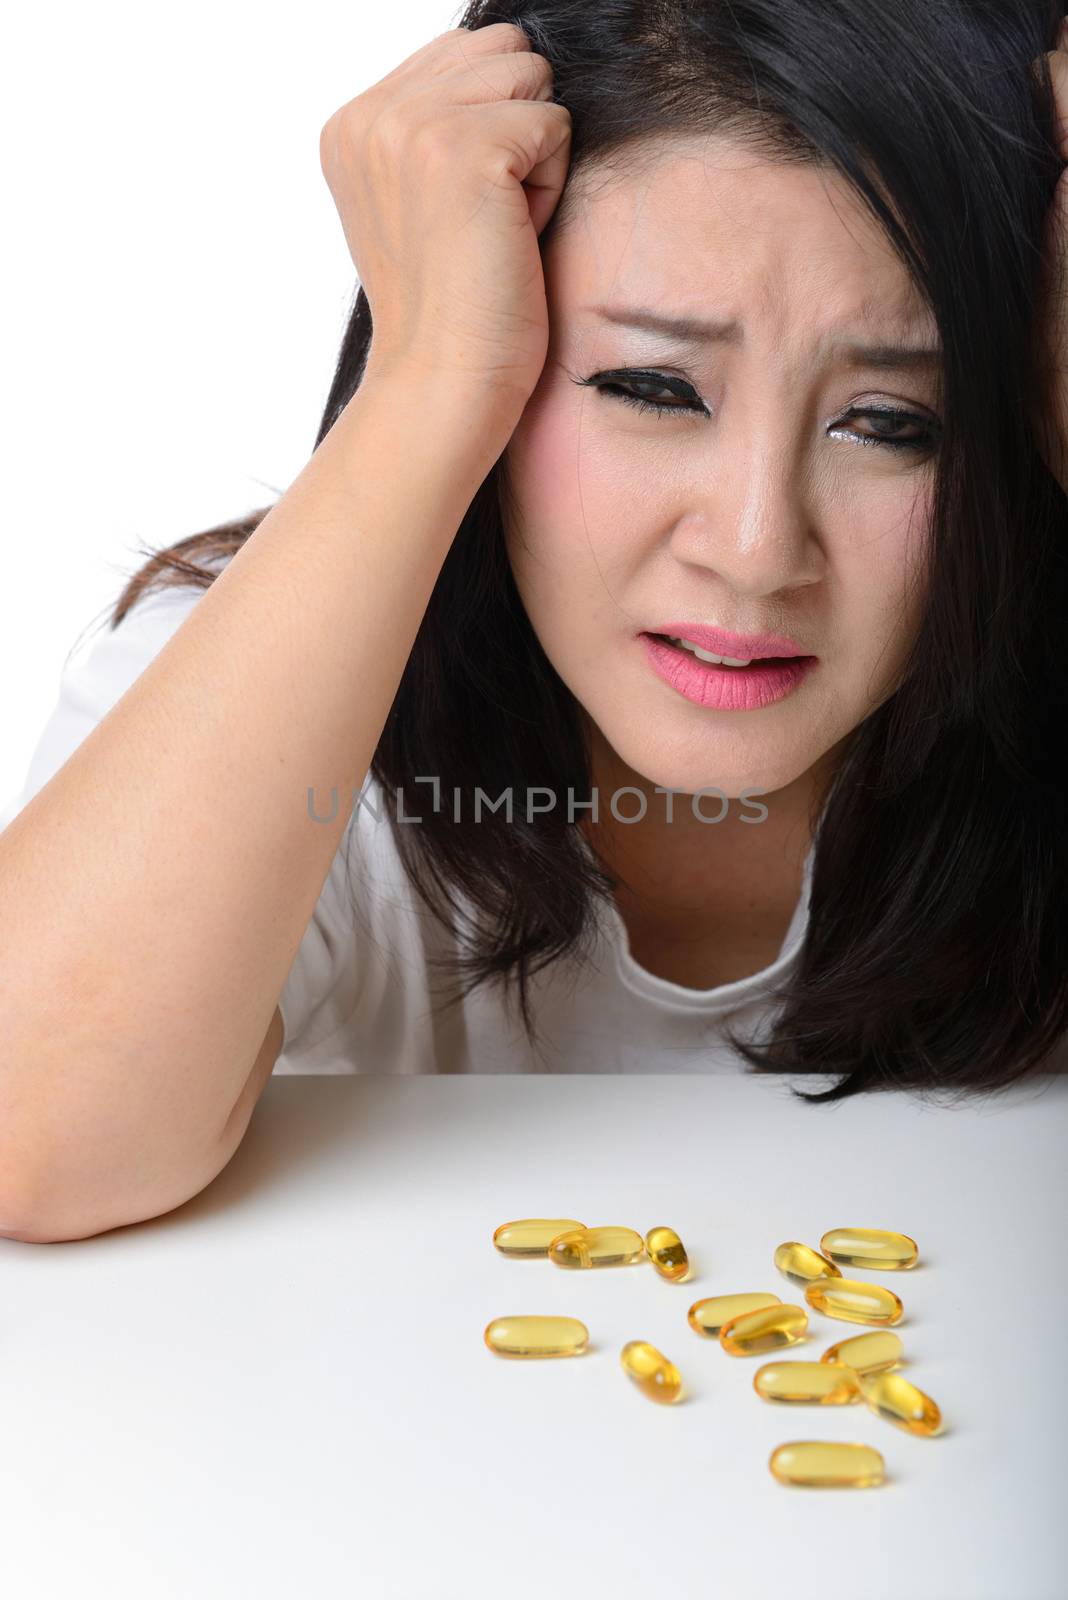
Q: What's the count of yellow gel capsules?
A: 14